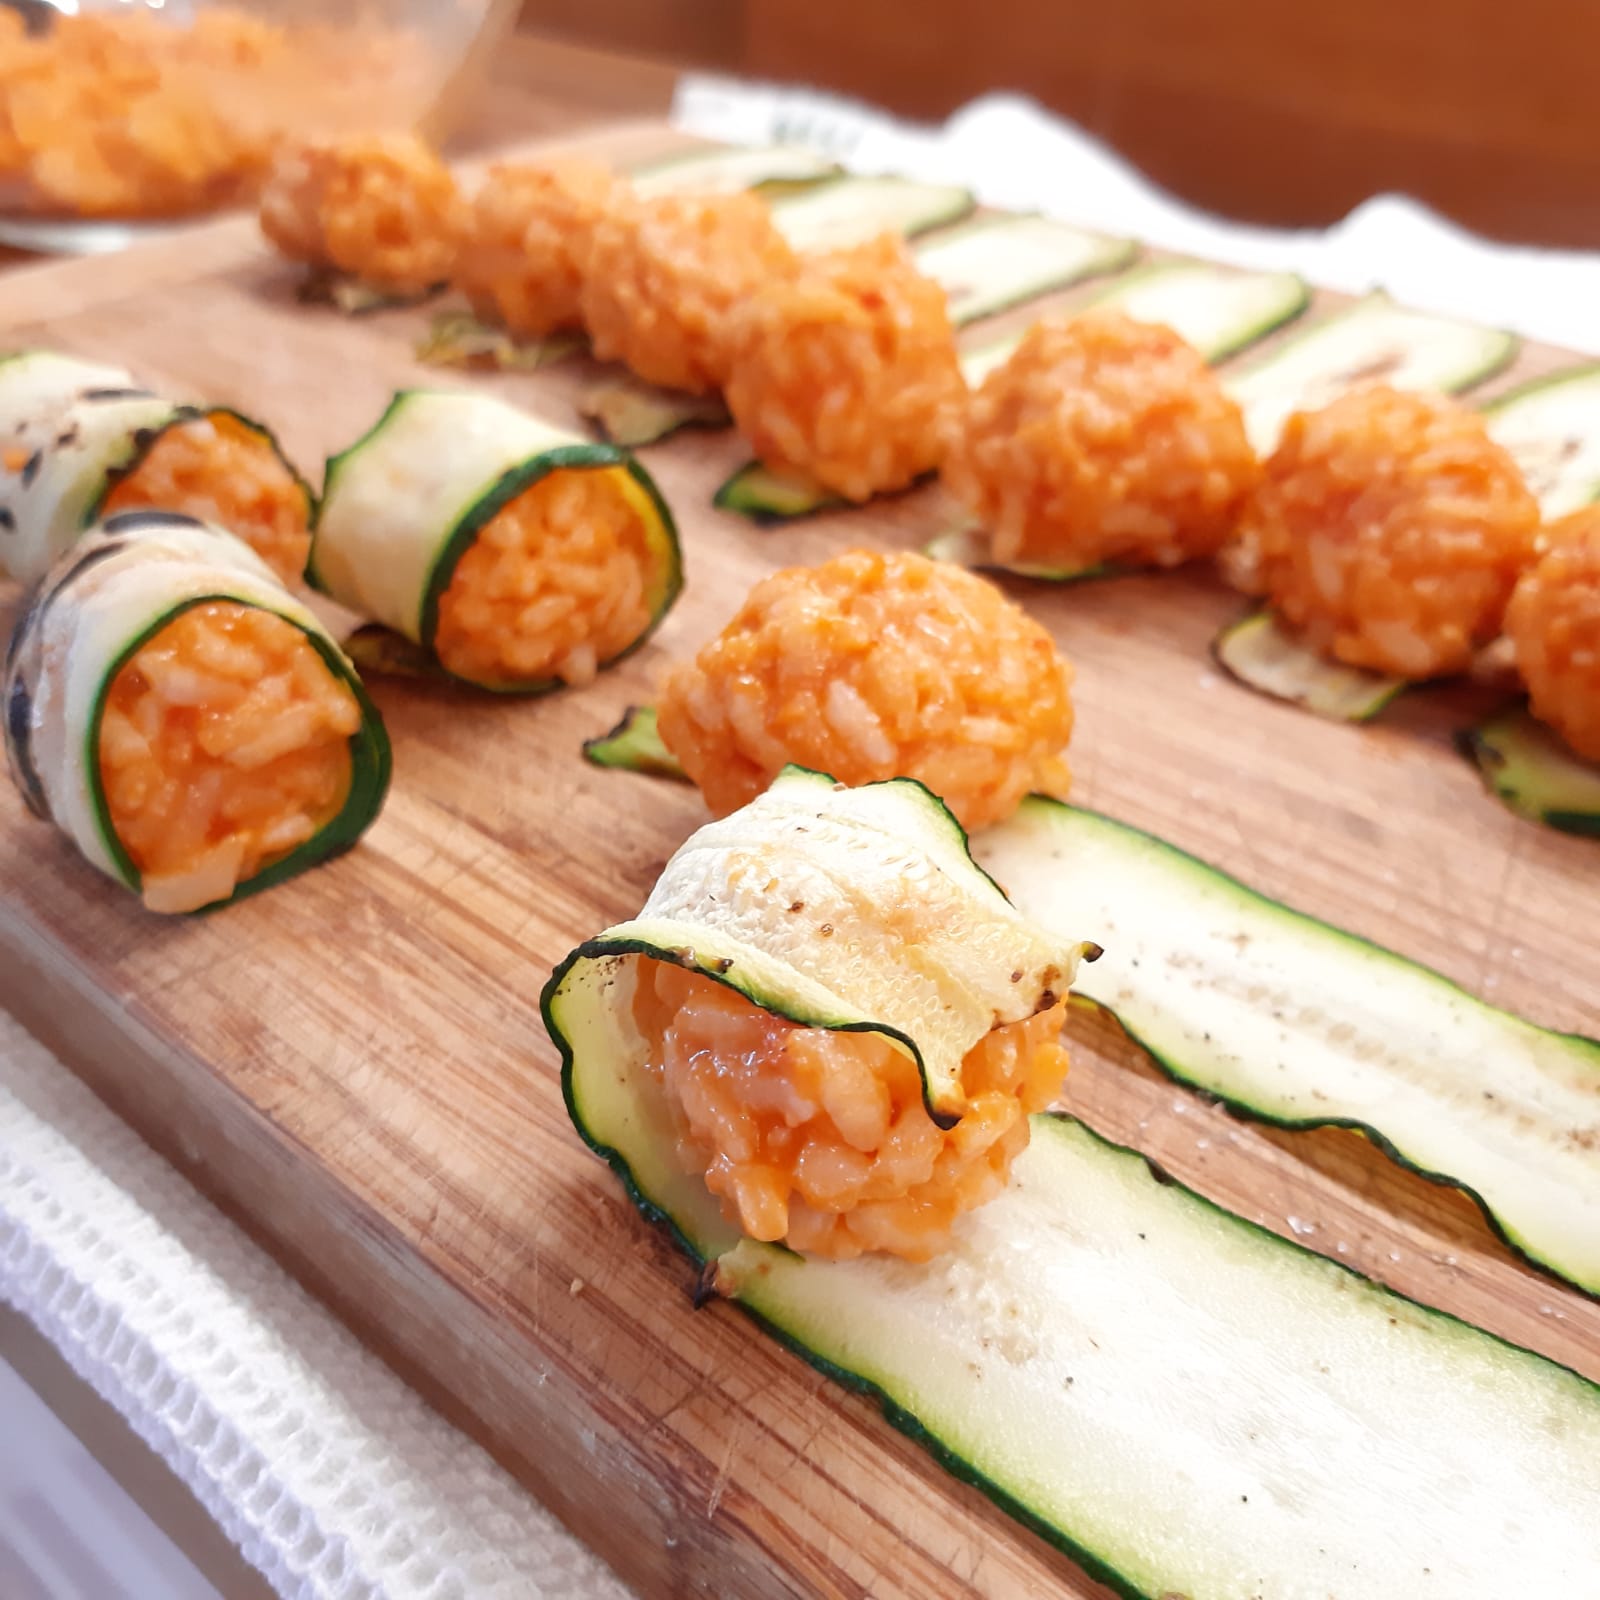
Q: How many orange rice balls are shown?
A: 12